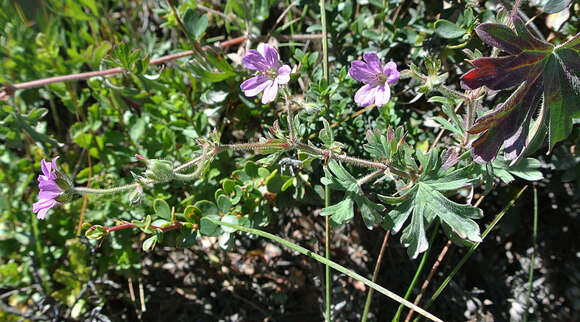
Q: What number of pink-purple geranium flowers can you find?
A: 3